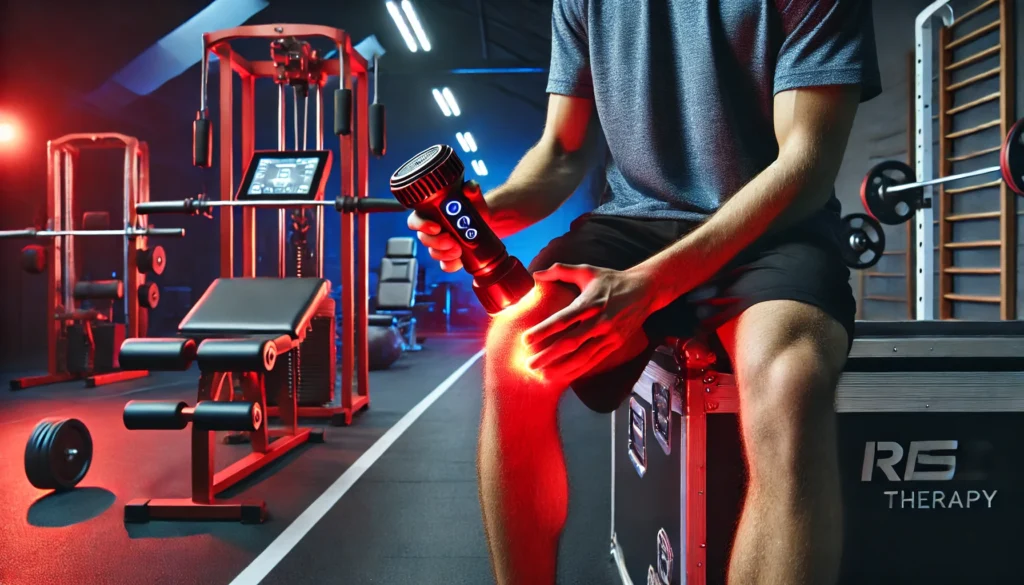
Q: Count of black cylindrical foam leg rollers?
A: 4